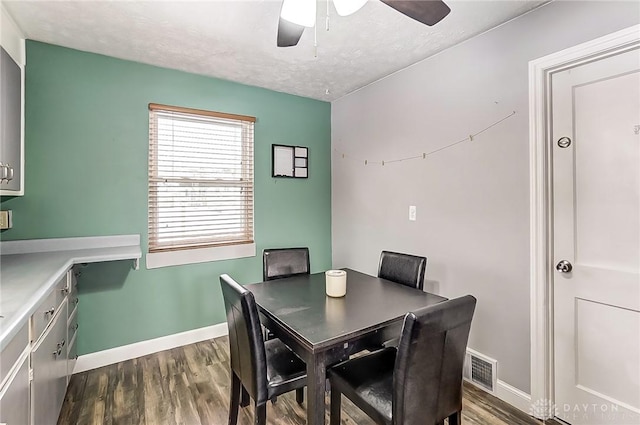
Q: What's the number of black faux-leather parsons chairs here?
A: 4